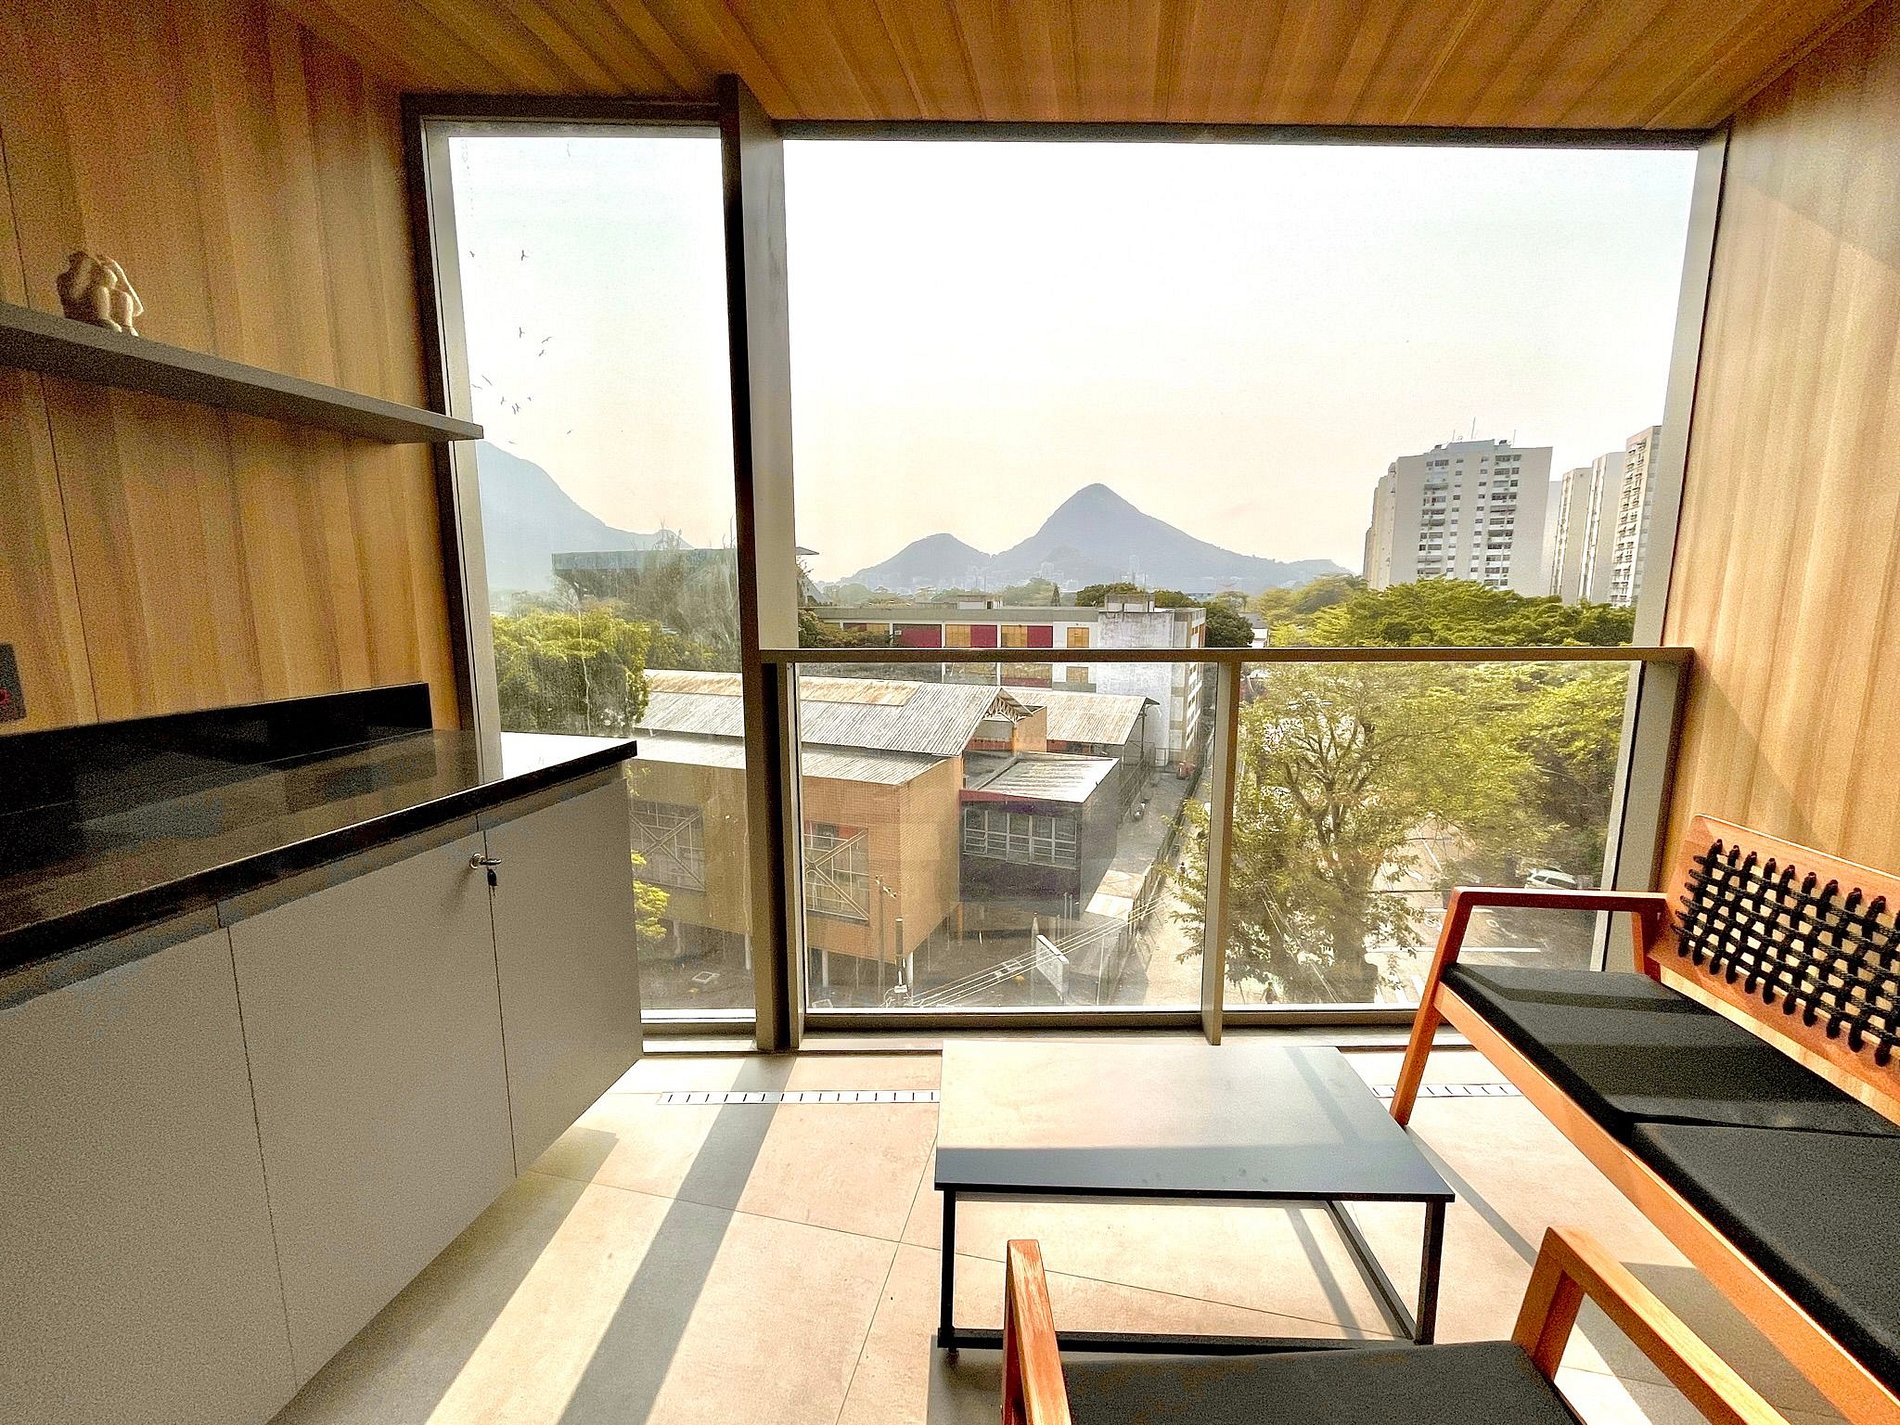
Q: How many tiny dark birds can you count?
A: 13